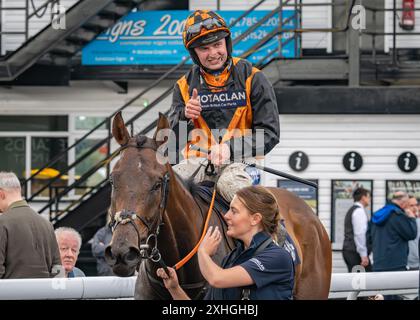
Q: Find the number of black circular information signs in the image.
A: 3